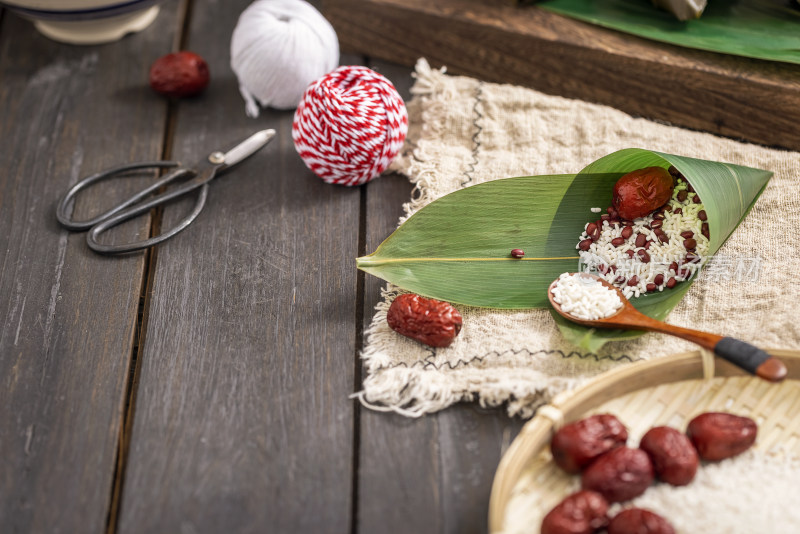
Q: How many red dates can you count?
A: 9